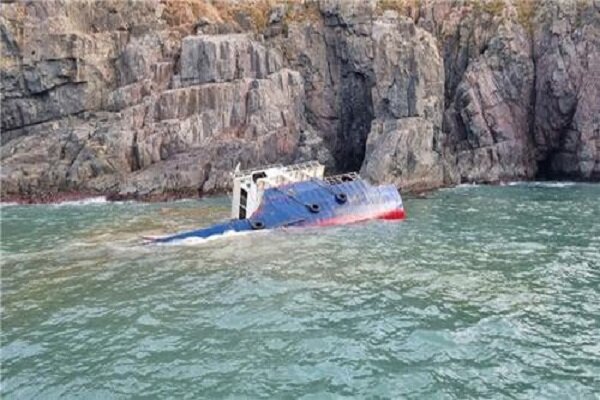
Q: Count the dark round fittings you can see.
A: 3